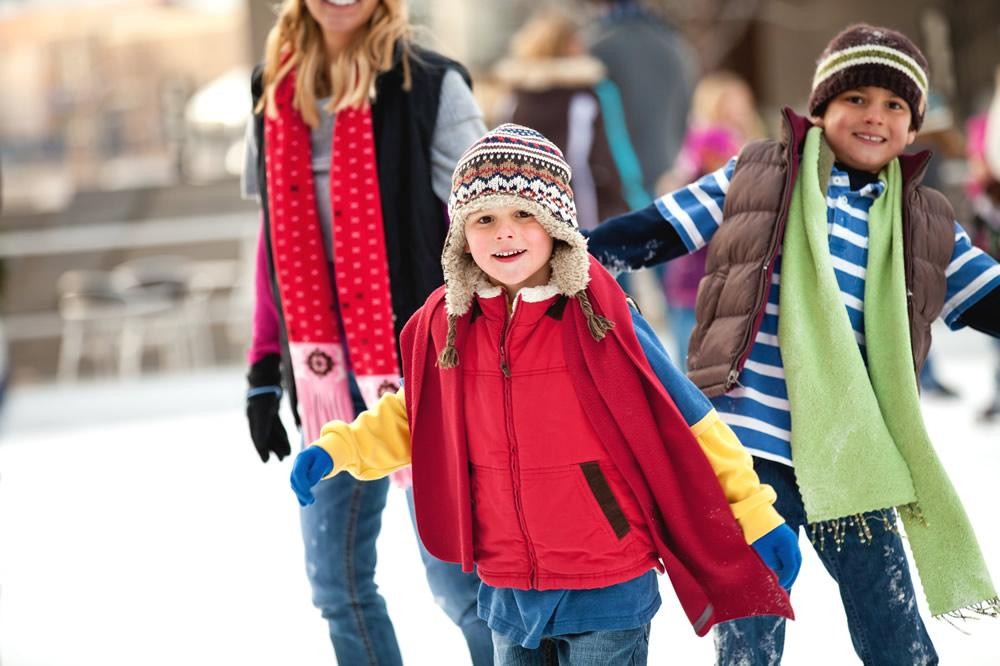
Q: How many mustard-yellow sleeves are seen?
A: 2